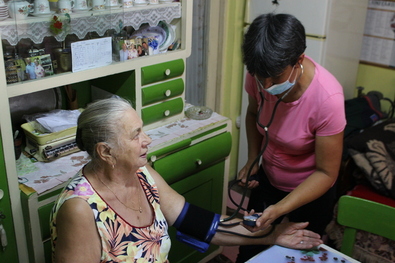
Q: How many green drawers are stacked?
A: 3